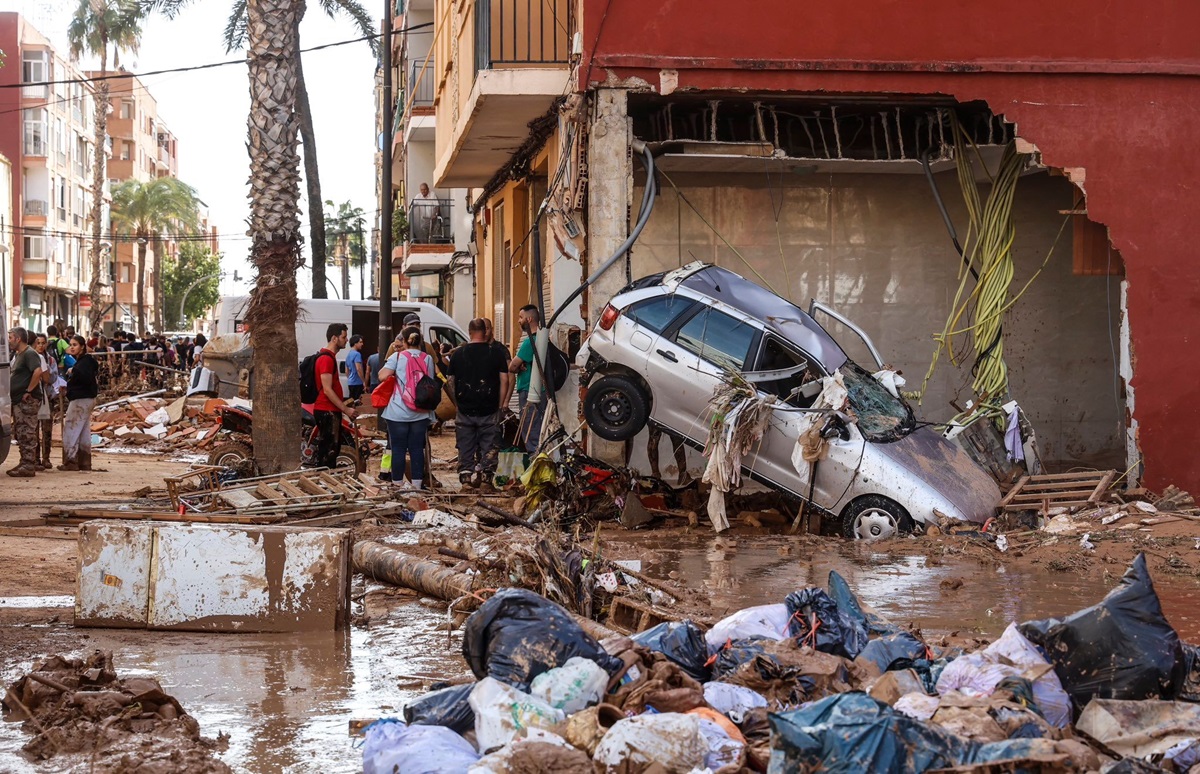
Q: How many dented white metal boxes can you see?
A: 1